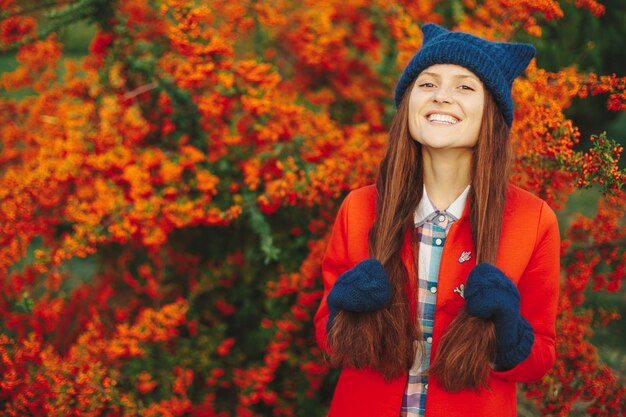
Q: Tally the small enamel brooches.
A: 2